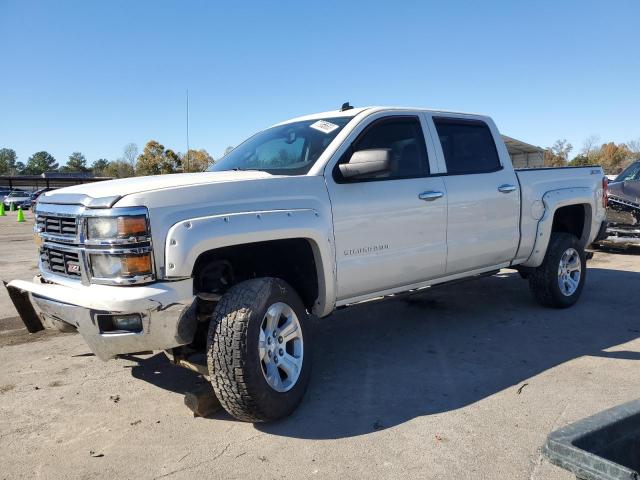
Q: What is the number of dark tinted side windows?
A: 2